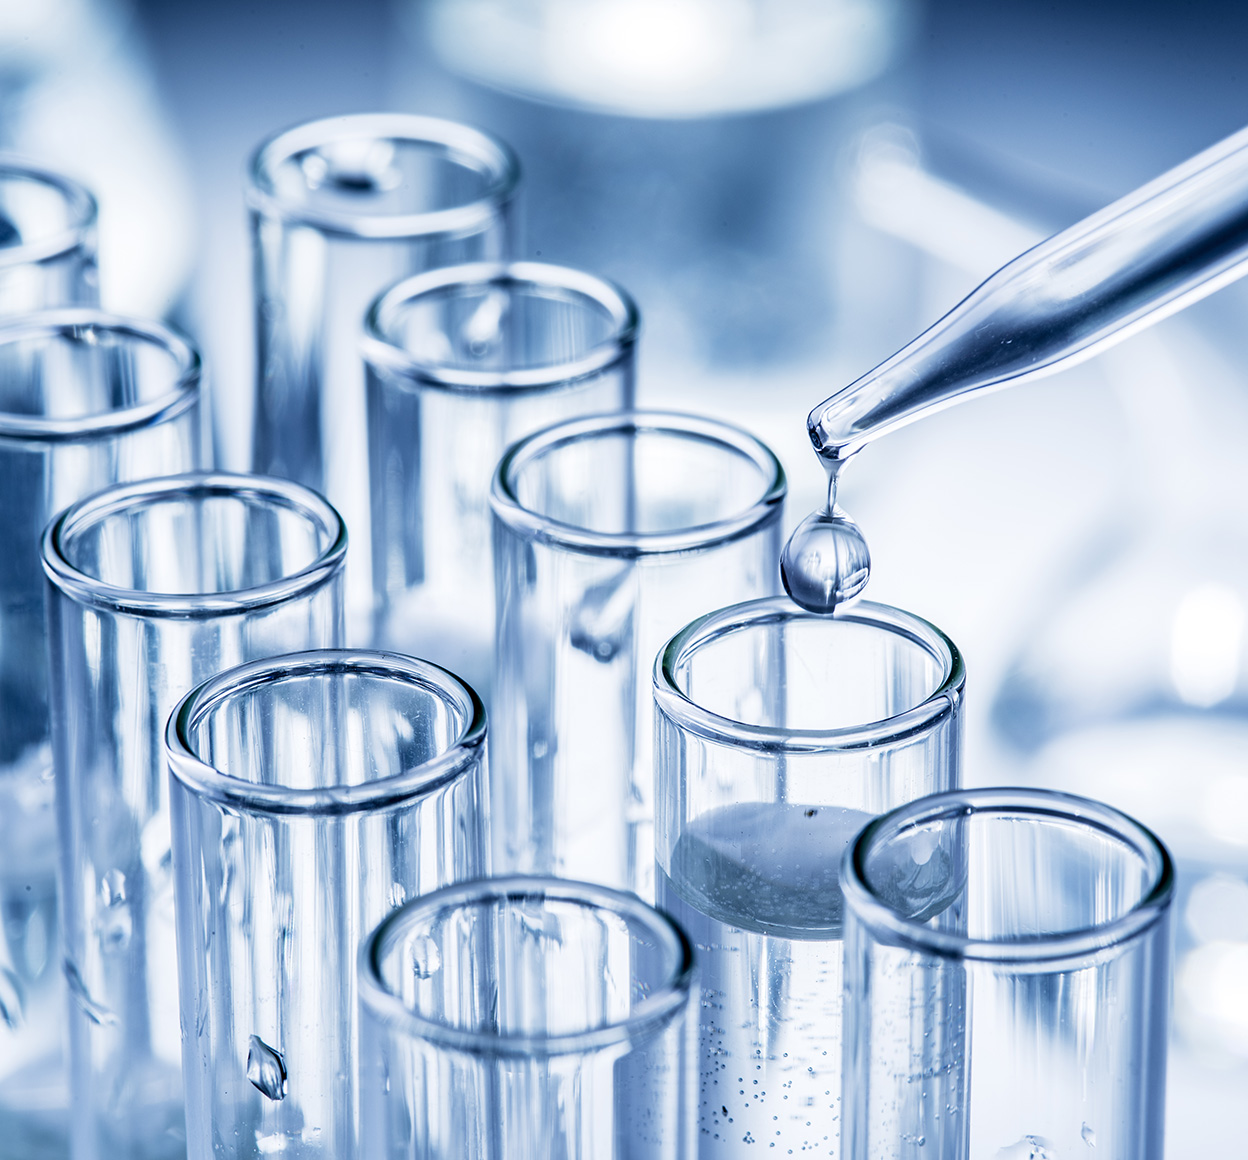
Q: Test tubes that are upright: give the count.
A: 10